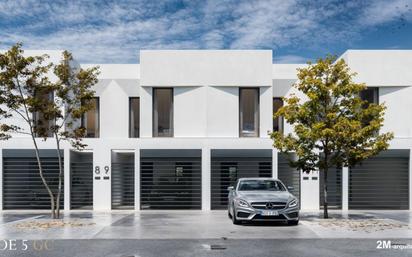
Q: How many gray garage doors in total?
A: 4